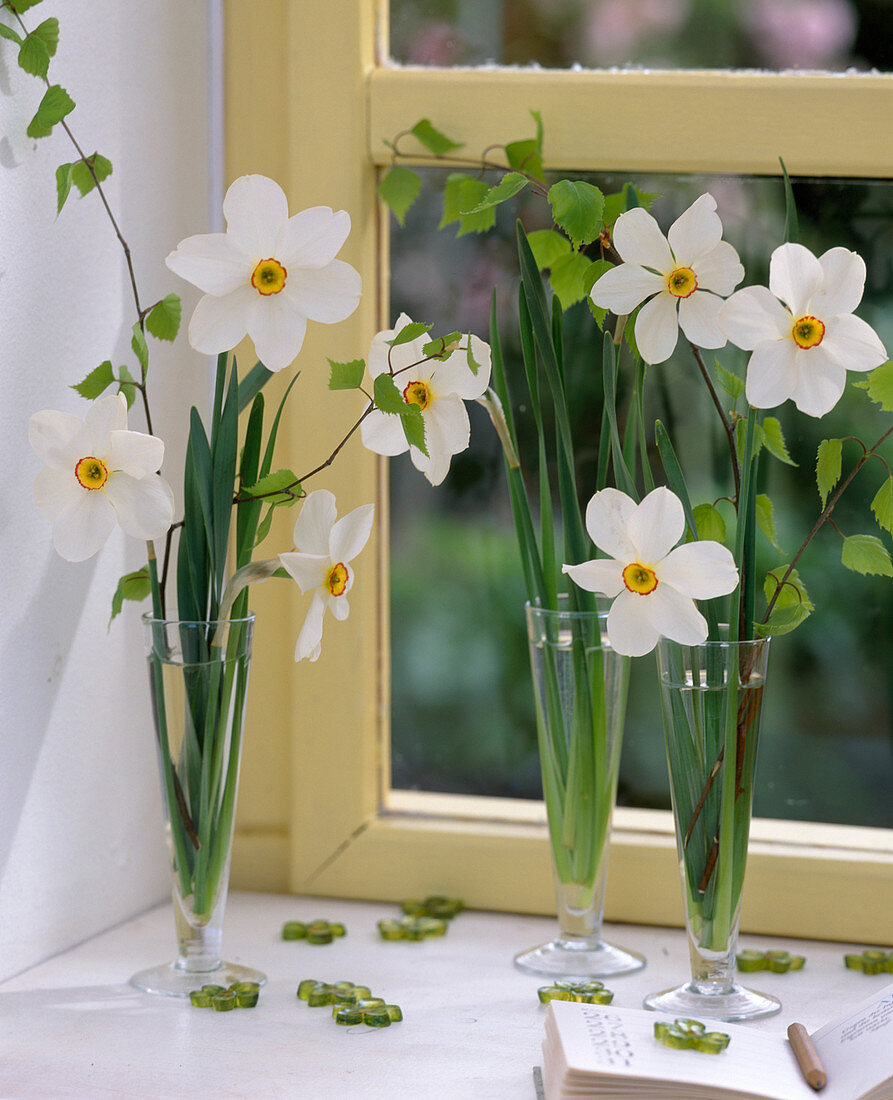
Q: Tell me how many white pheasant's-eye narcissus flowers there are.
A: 7